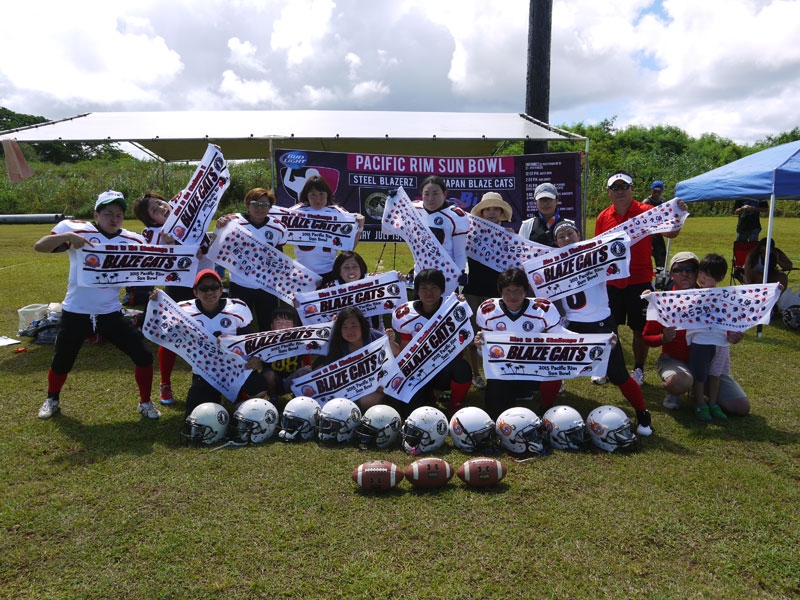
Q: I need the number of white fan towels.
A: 15